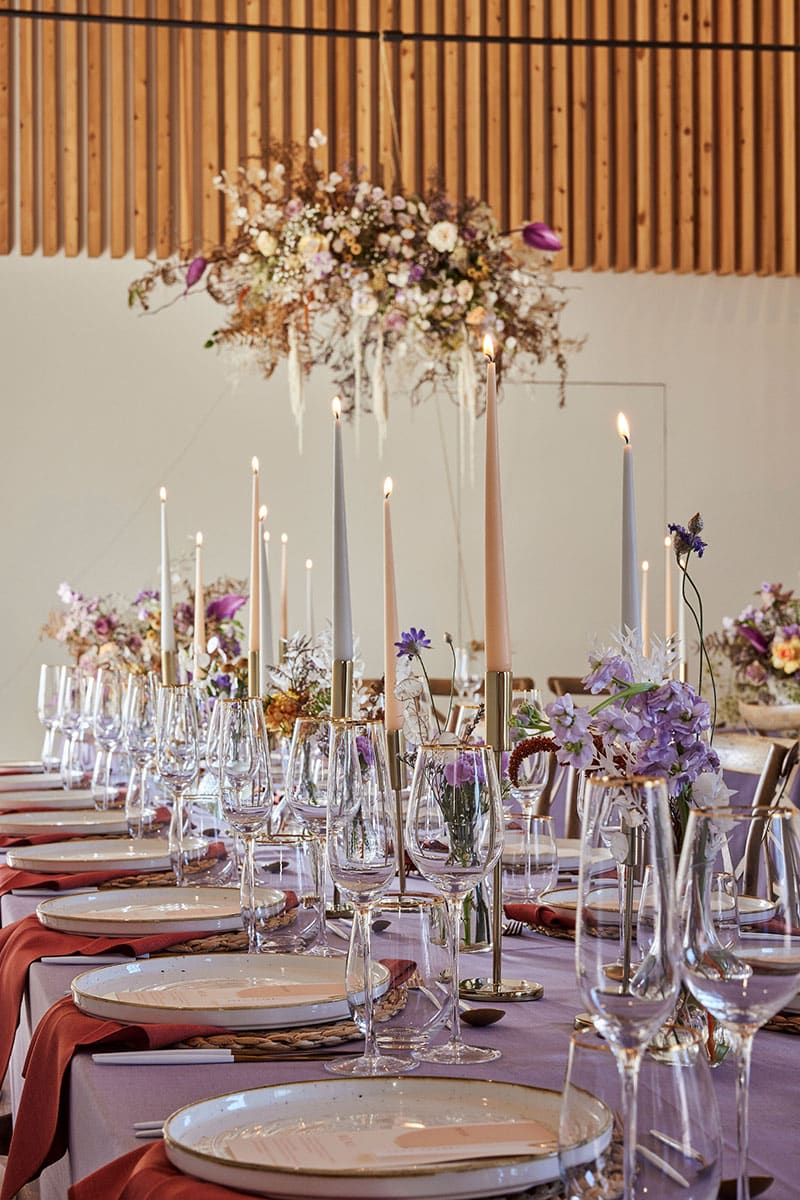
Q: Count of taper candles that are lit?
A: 14